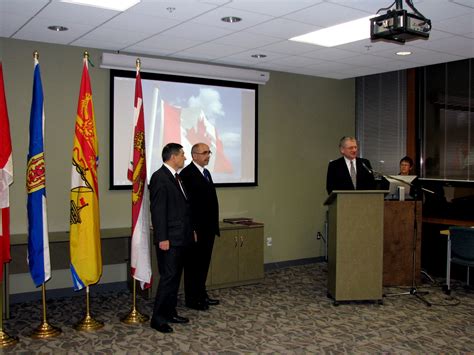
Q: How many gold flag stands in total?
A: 4